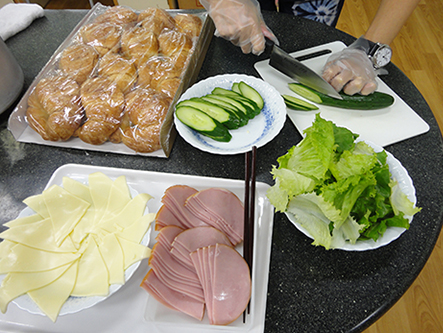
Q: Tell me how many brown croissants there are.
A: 12